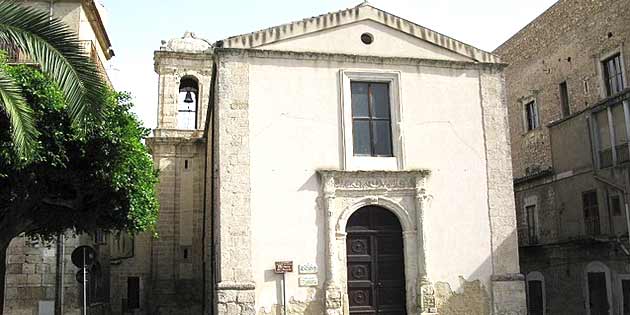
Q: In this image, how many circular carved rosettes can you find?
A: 3